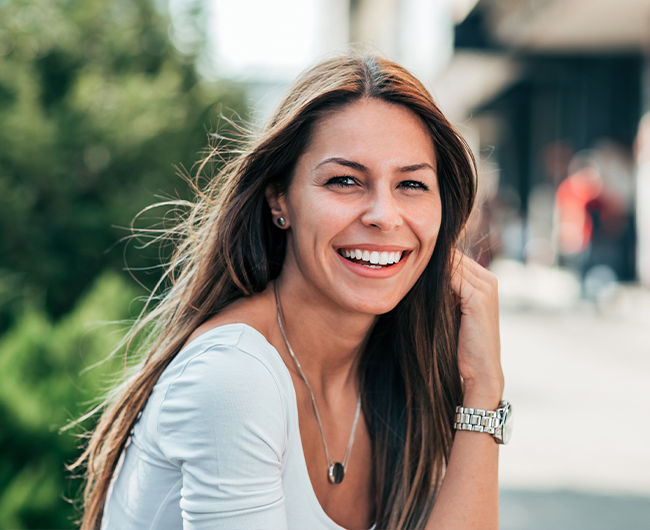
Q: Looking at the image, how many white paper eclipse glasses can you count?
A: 0